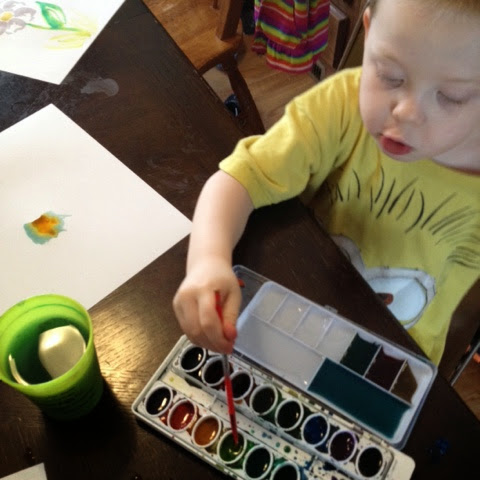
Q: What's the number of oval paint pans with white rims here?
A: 14